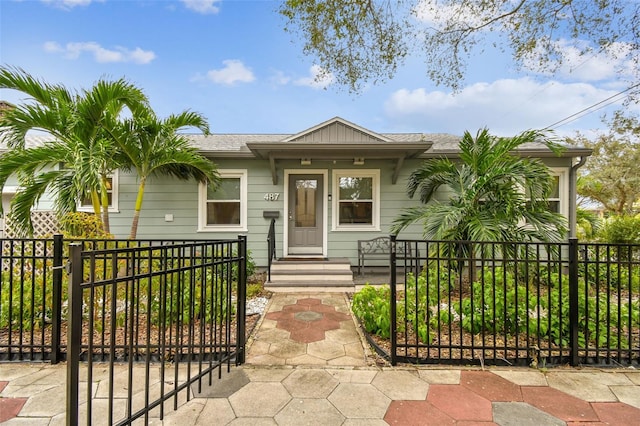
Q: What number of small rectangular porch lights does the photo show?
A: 2